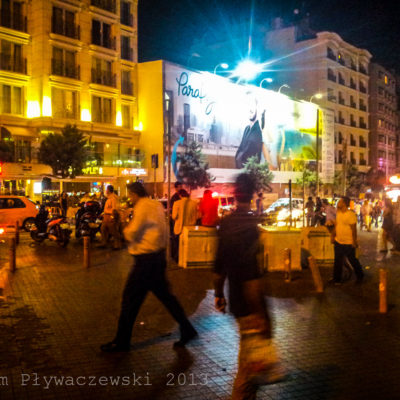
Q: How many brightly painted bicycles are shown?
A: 0